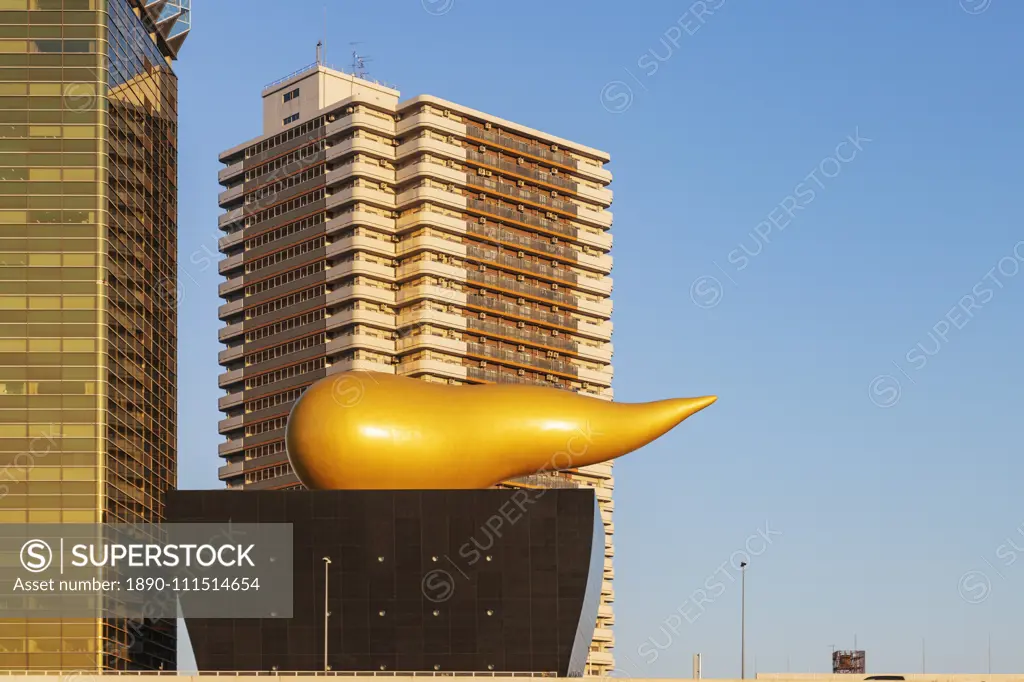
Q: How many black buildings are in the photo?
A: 1